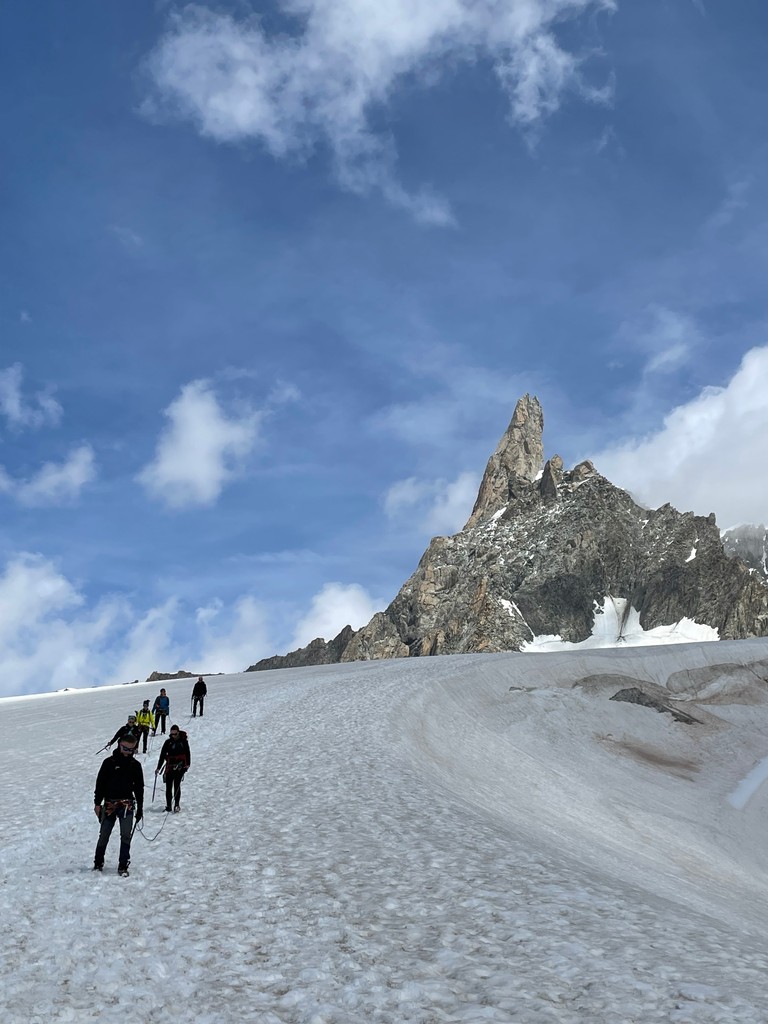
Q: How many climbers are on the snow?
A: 6